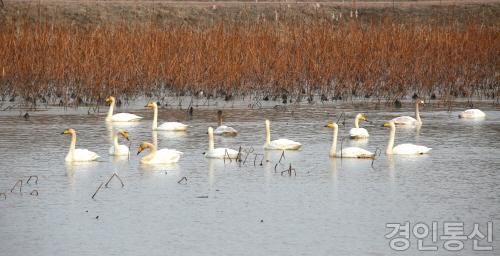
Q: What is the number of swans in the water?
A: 13